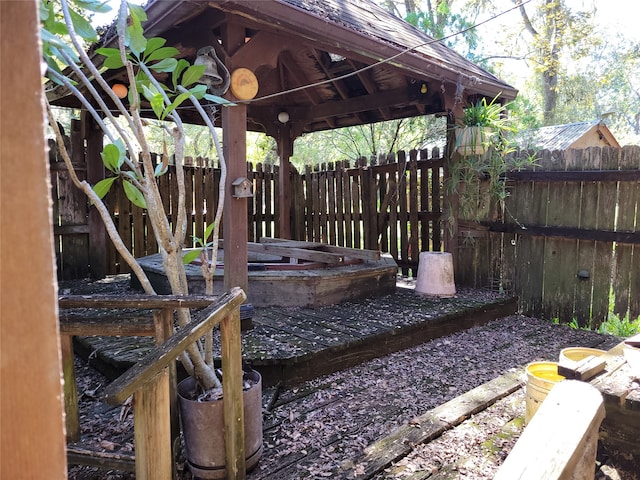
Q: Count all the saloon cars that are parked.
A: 0